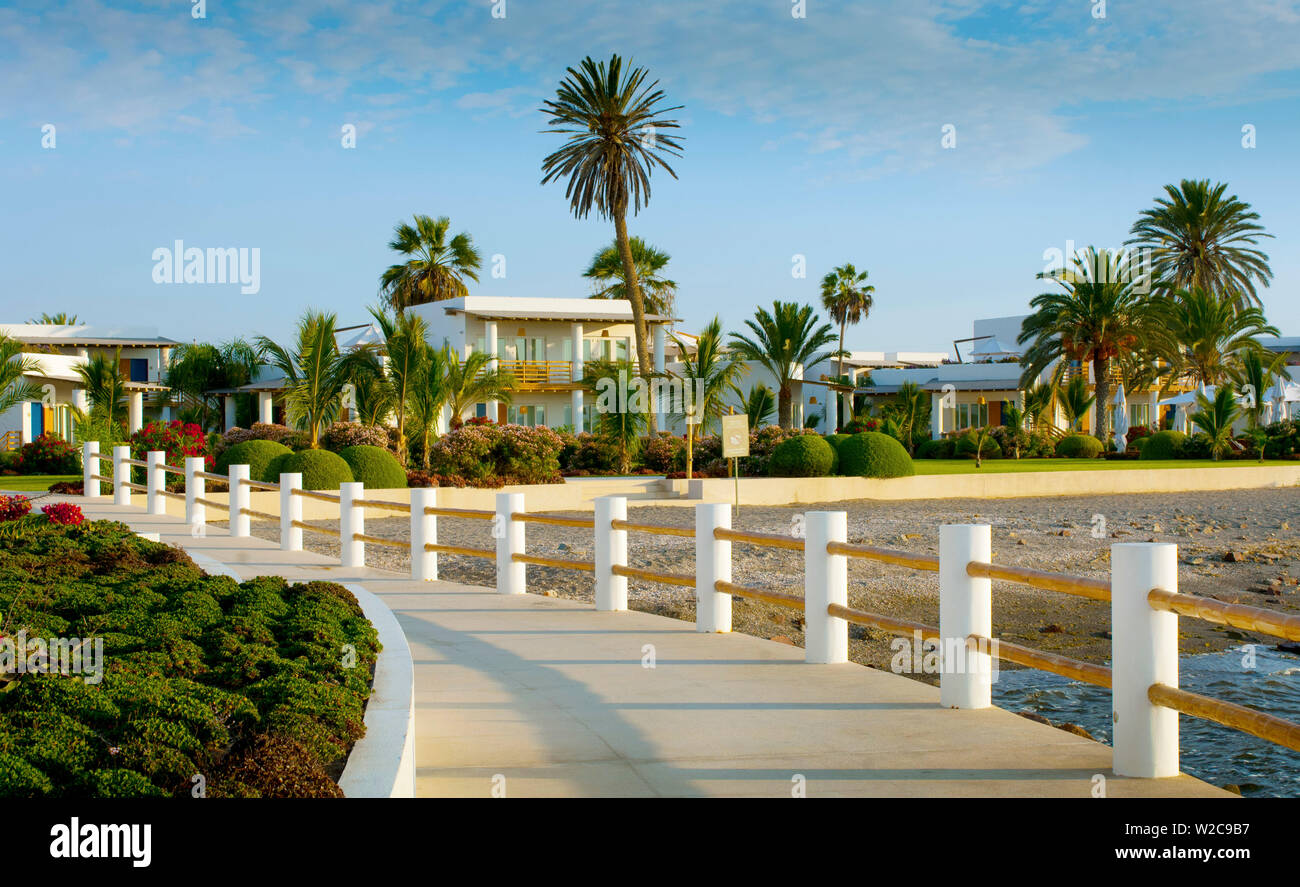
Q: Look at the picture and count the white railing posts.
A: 14